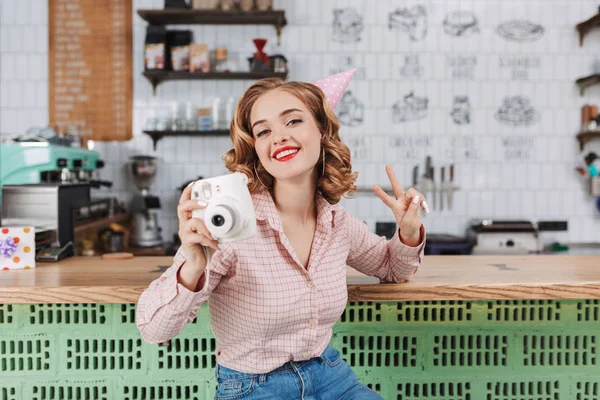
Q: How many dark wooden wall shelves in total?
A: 6